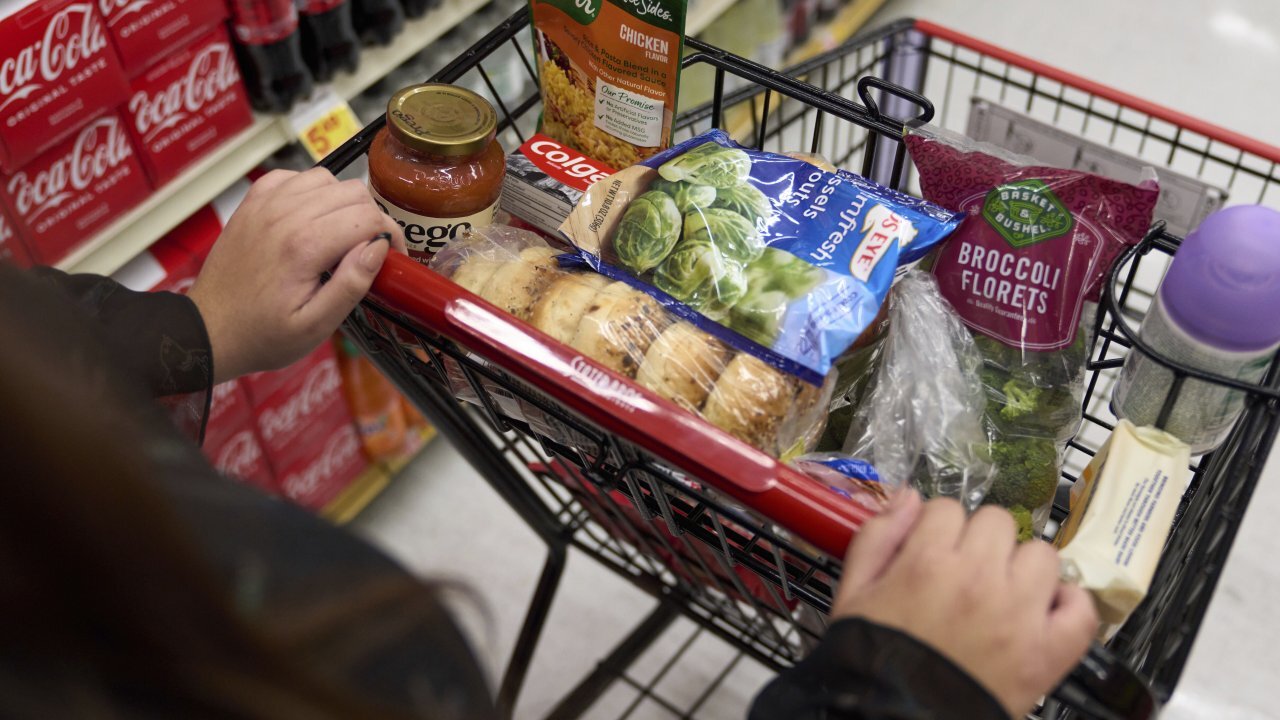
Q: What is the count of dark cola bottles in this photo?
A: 4